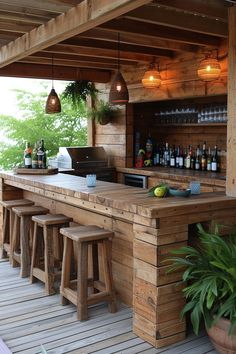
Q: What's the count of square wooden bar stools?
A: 4